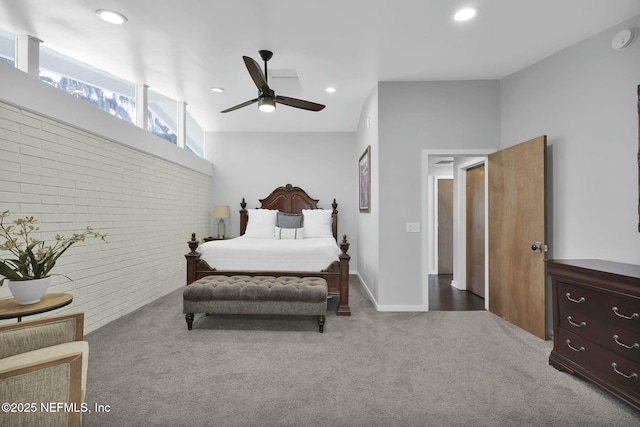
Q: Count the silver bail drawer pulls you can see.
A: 6